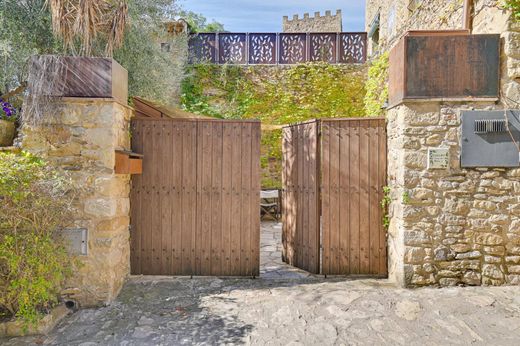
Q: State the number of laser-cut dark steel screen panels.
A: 6